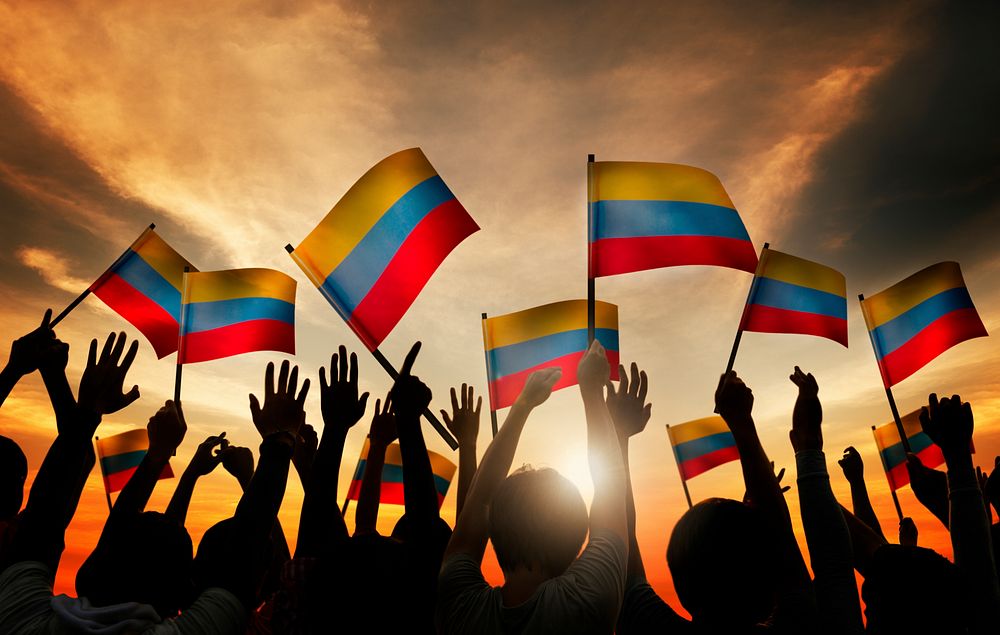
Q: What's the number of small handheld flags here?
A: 11